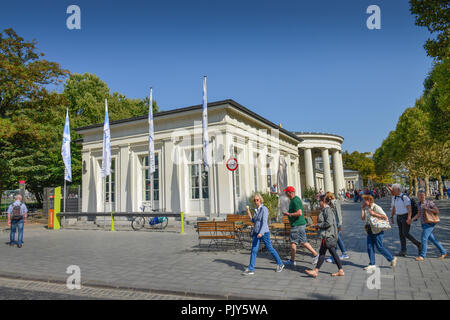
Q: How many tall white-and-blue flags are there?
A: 4